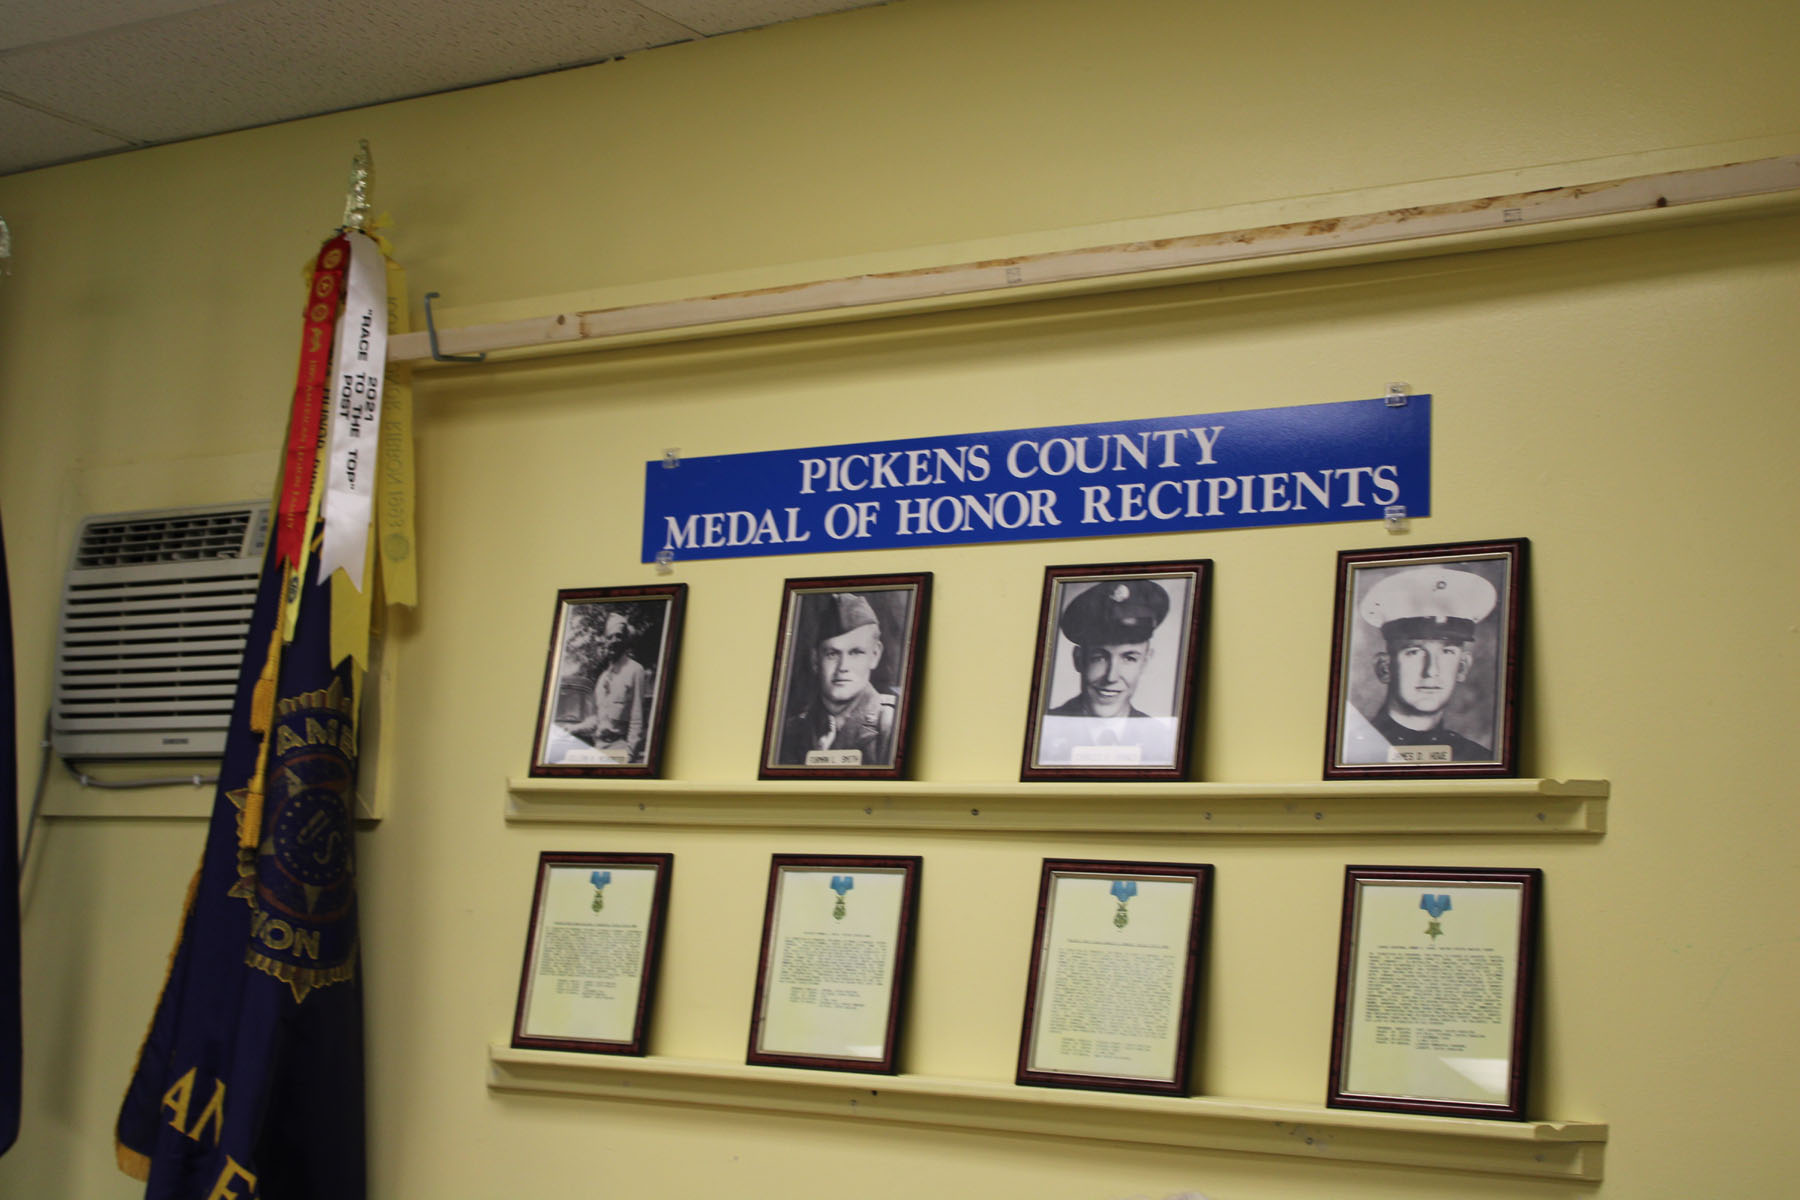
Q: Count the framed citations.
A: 4